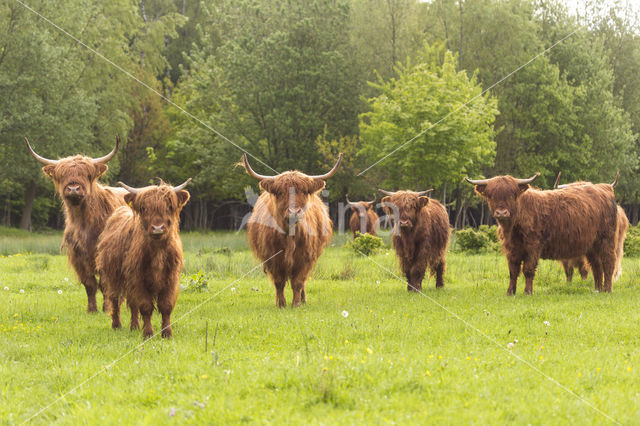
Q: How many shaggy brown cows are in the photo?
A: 7